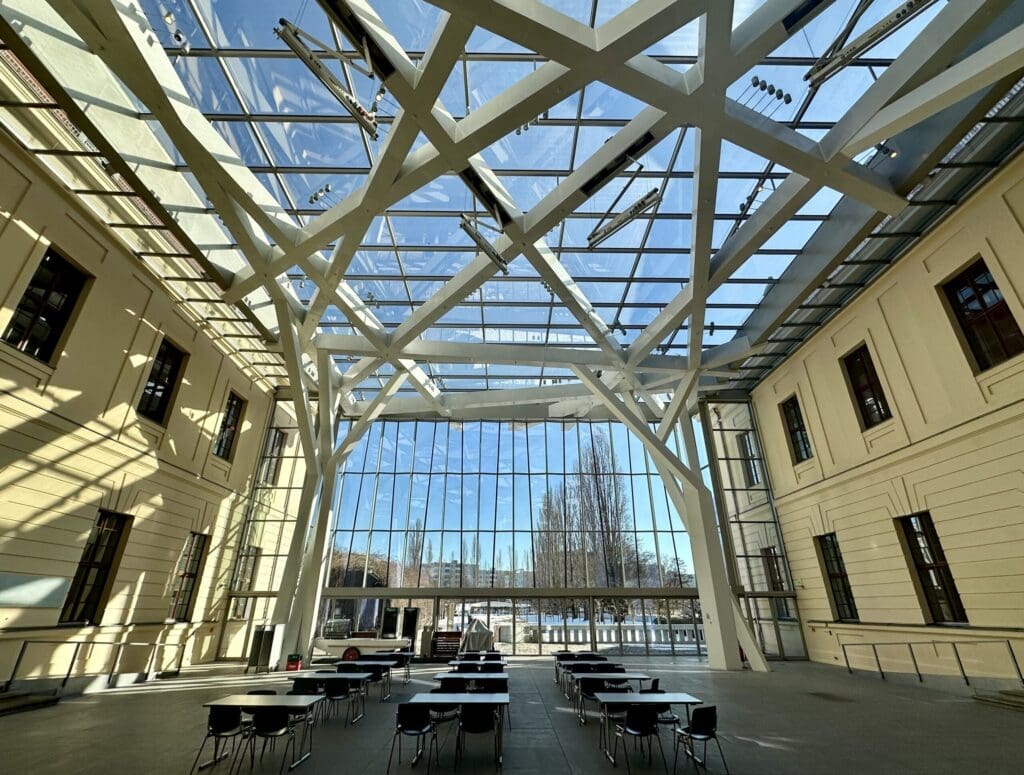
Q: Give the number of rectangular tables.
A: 12